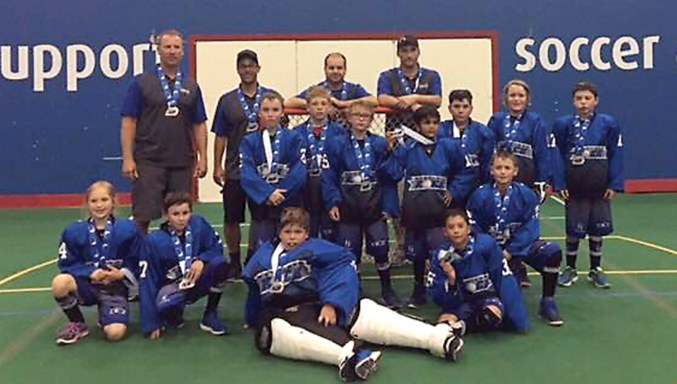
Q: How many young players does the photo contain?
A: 12